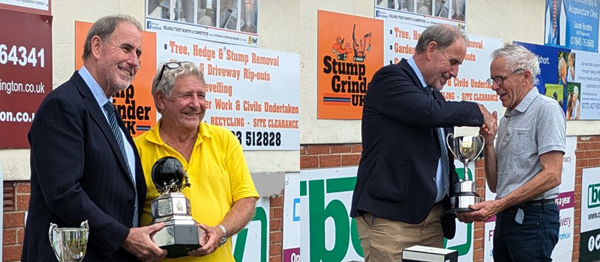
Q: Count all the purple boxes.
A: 0